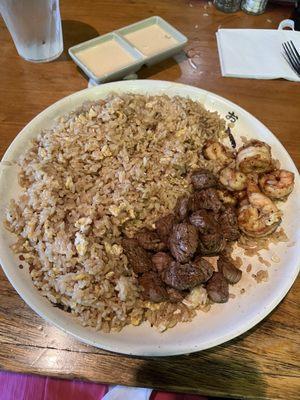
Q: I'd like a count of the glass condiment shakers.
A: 2